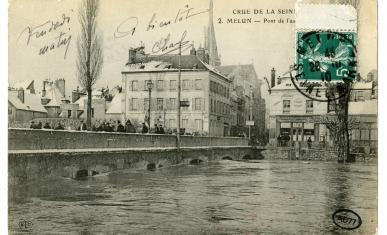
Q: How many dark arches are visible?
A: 5